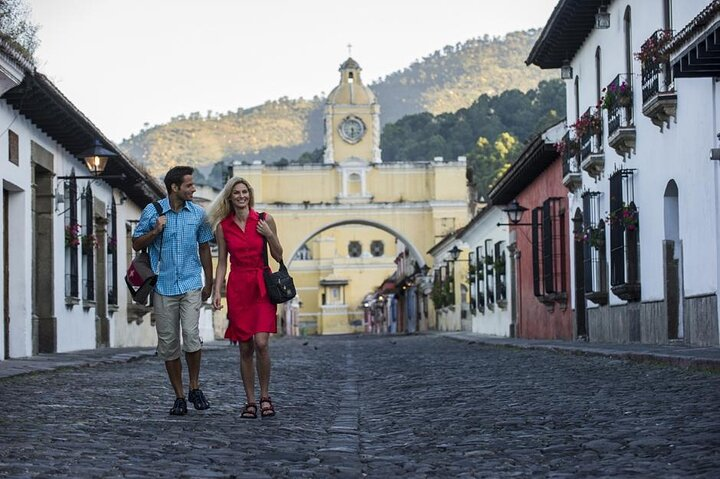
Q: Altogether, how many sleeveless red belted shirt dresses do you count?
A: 1